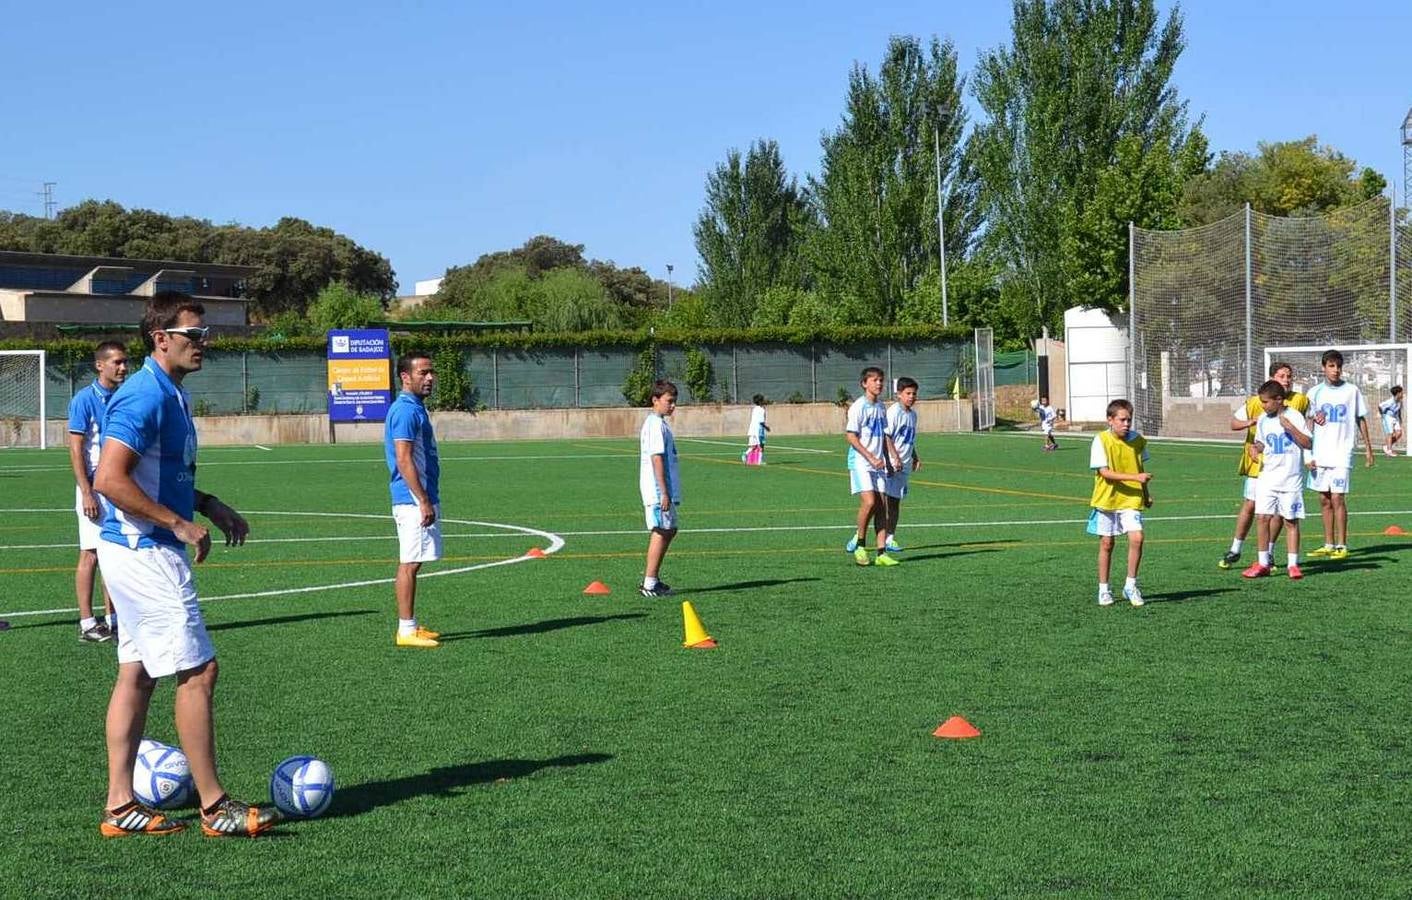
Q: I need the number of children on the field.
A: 10